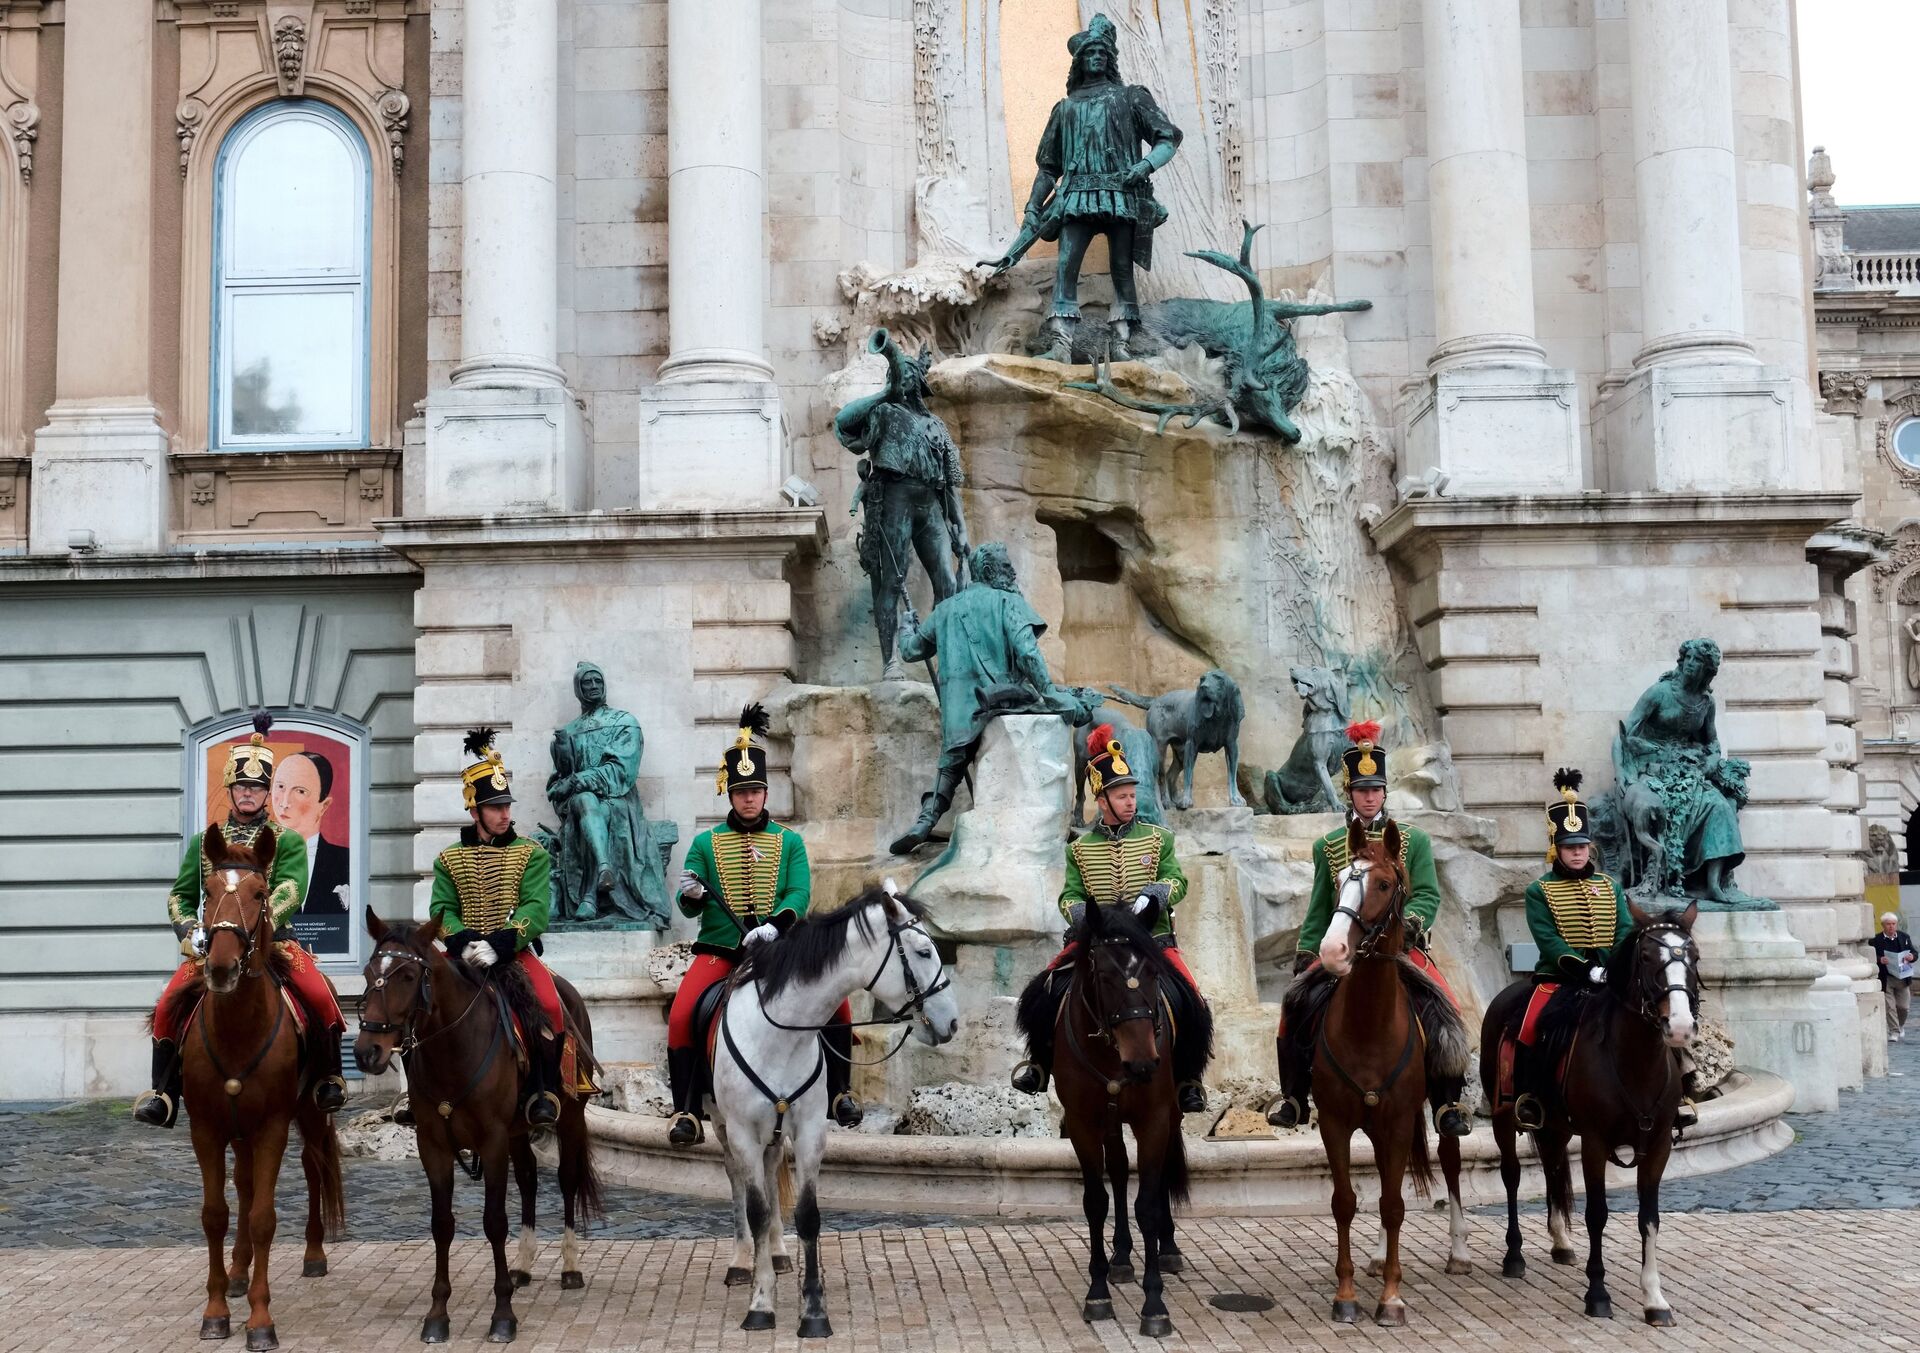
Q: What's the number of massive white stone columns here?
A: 4